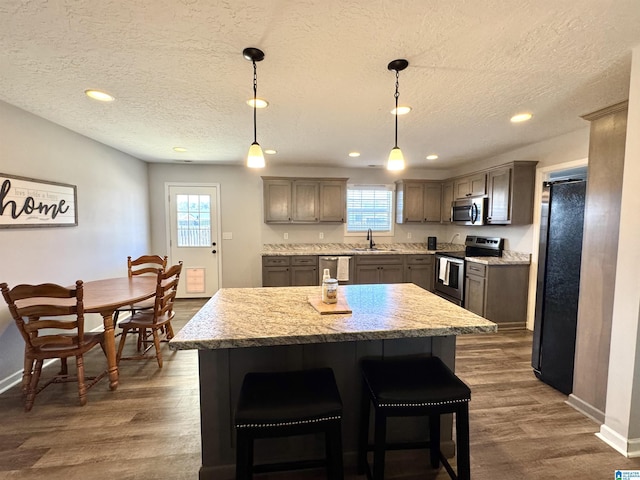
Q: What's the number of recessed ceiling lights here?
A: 8